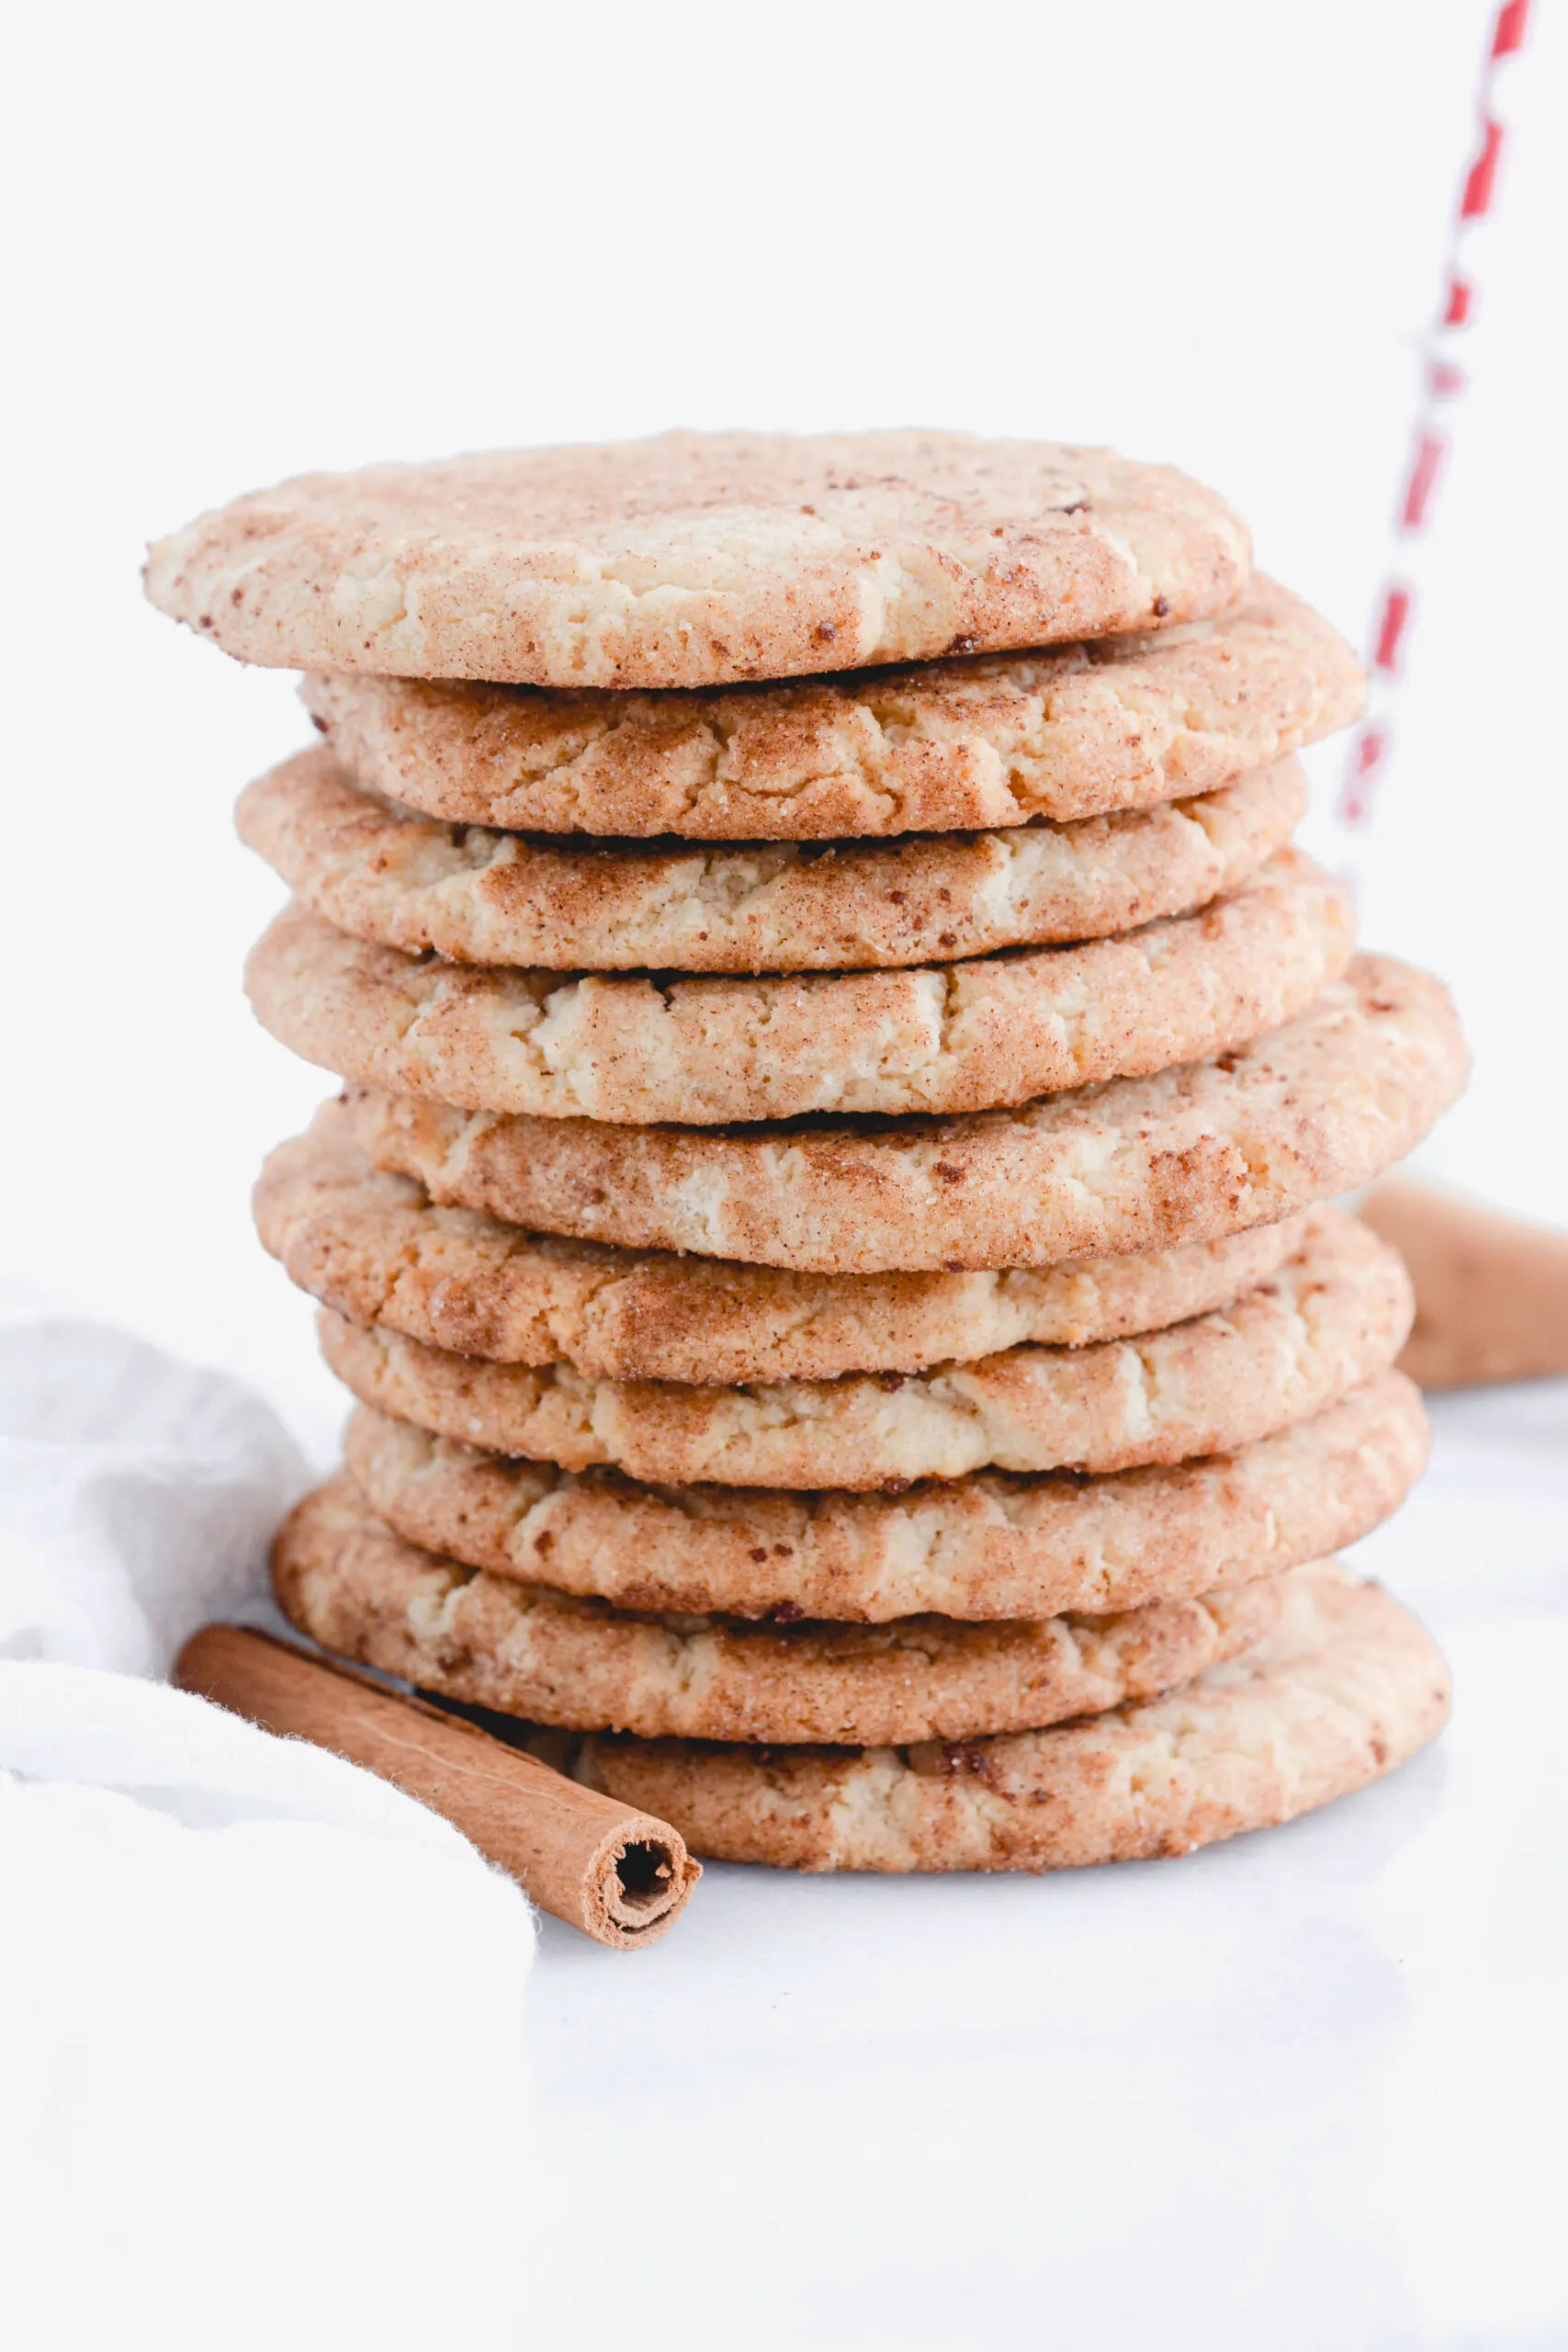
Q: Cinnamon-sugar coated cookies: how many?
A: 10